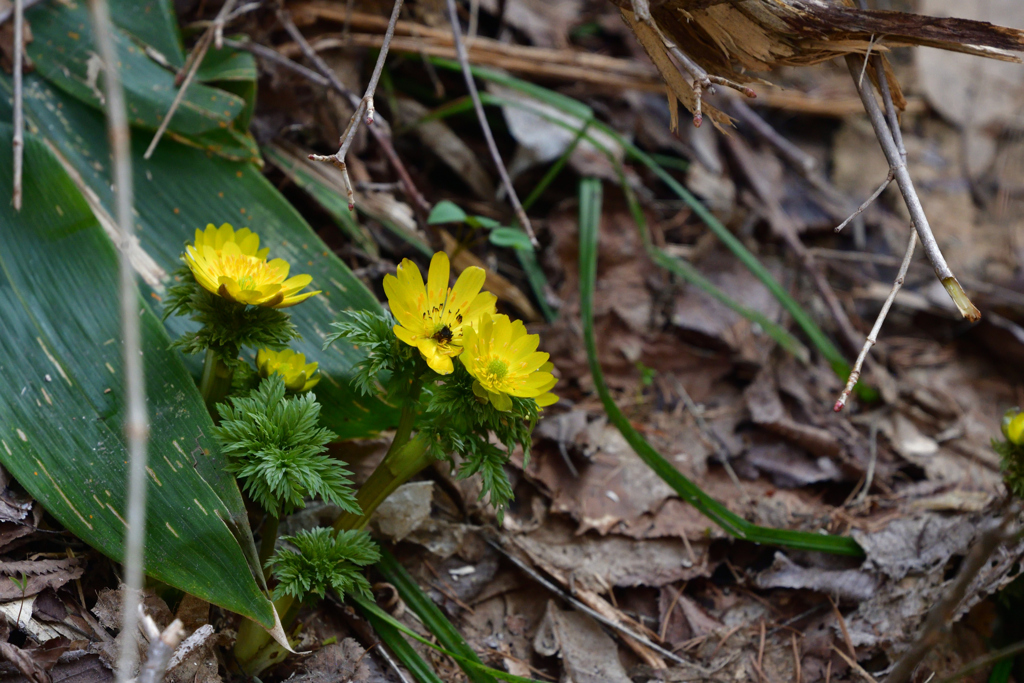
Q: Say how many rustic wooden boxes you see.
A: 0